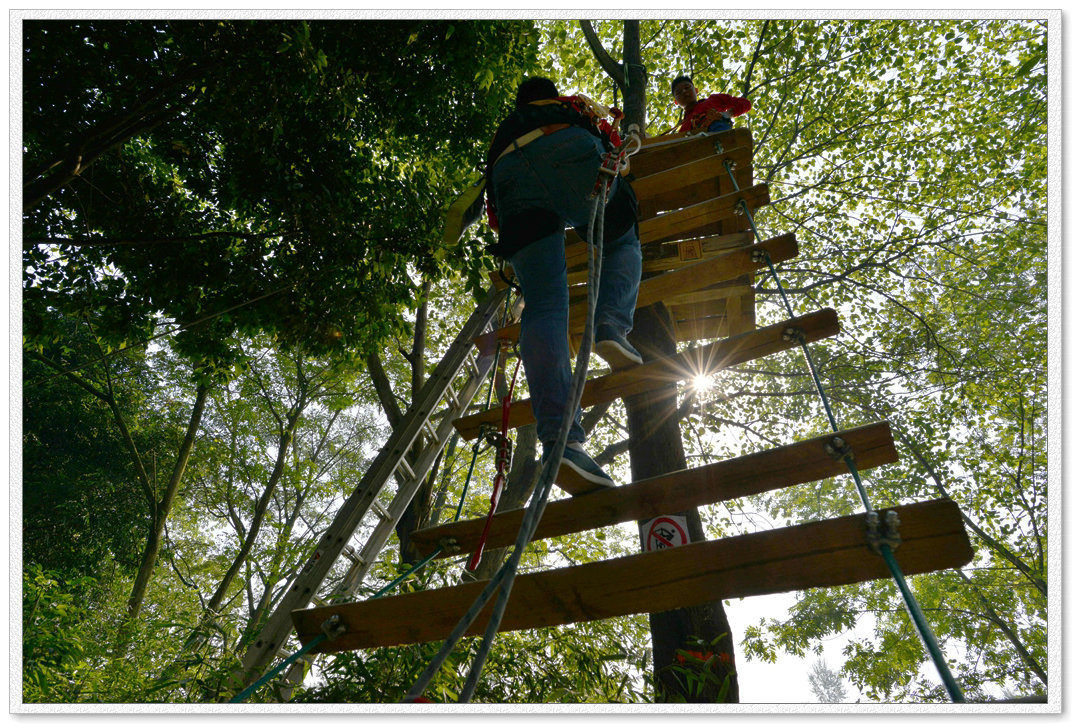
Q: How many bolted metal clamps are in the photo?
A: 11